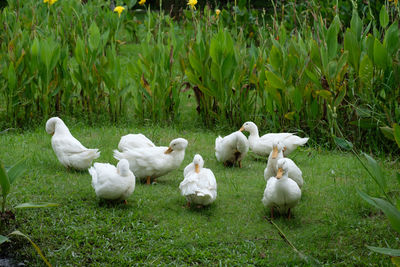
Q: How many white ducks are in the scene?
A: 9